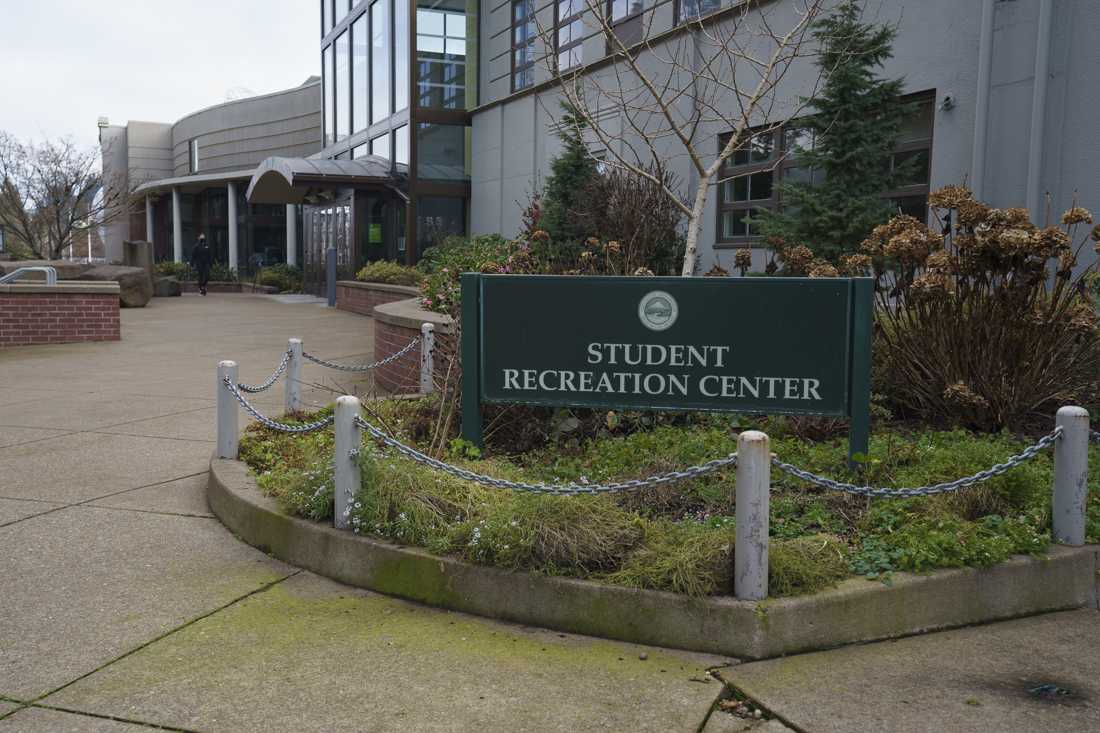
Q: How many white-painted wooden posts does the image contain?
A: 6